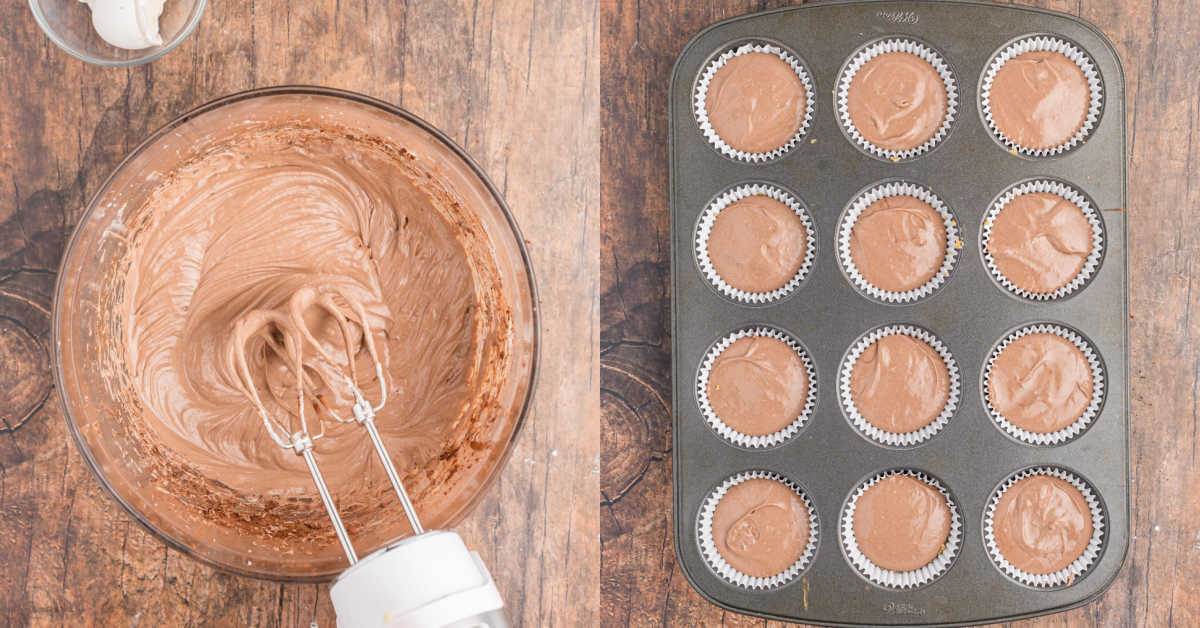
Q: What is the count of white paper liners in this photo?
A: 12